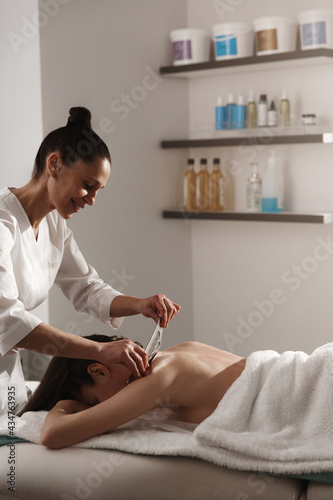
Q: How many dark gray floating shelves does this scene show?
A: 3